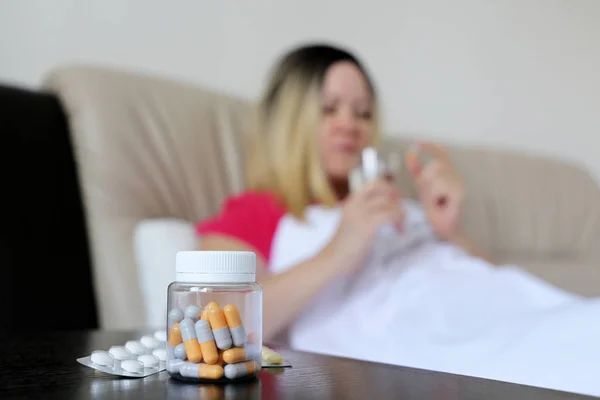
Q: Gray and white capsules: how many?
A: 0